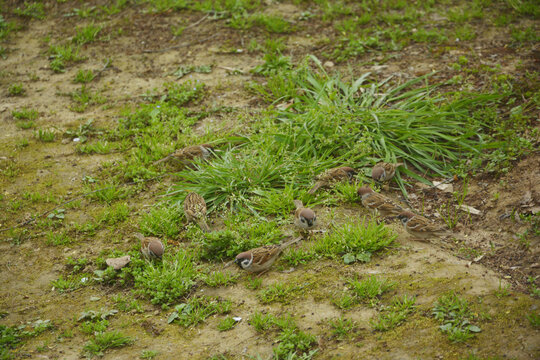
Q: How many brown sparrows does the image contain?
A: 9